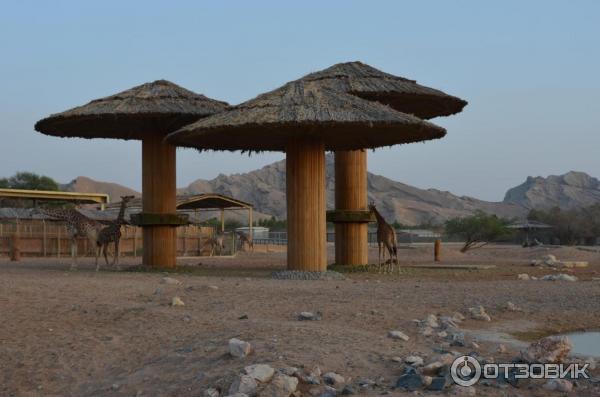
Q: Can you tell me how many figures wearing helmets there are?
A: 0